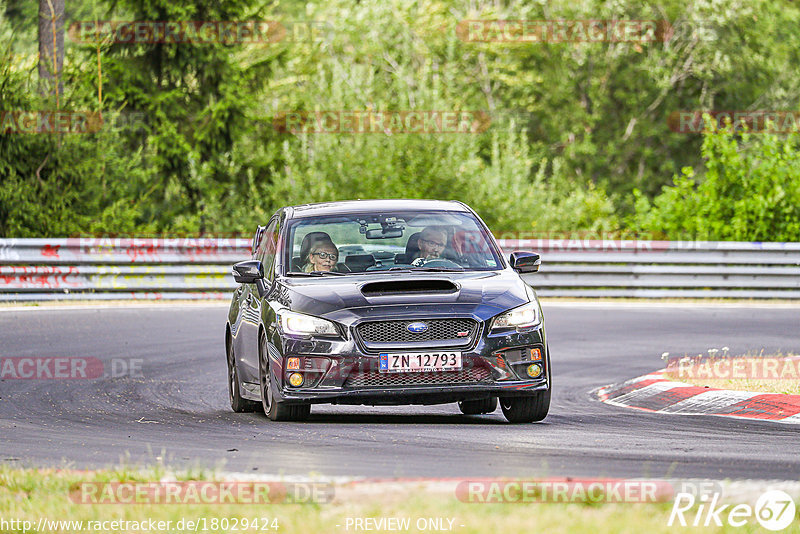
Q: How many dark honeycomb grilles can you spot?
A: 2